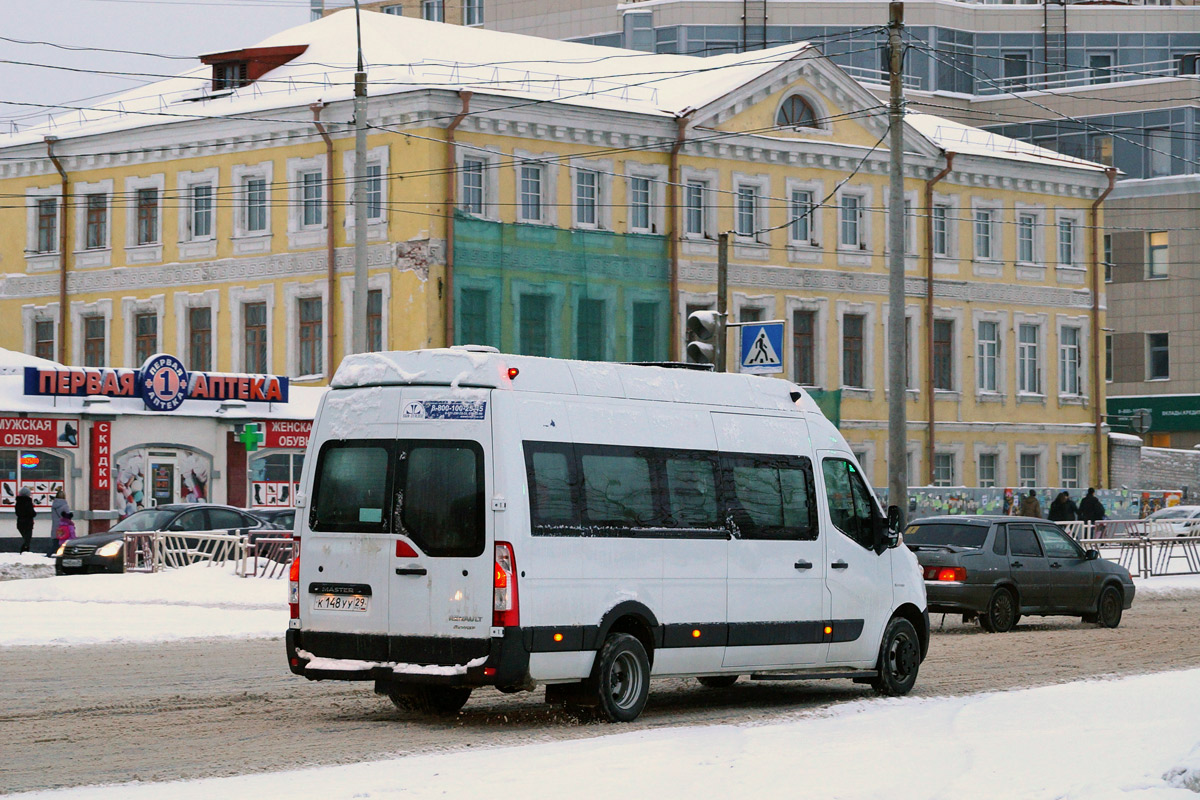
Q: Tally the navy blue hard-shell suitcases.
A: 0